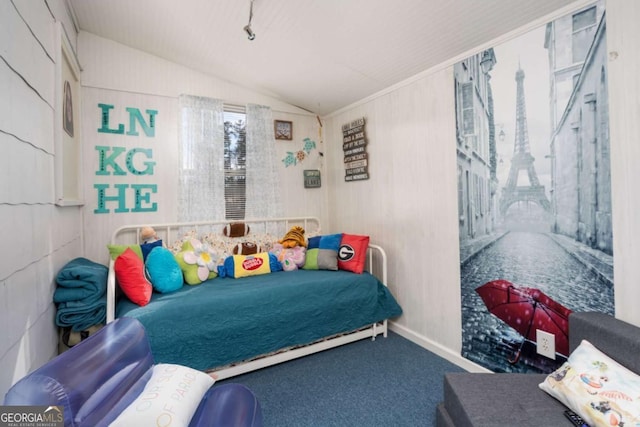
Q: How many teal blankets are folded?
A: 2